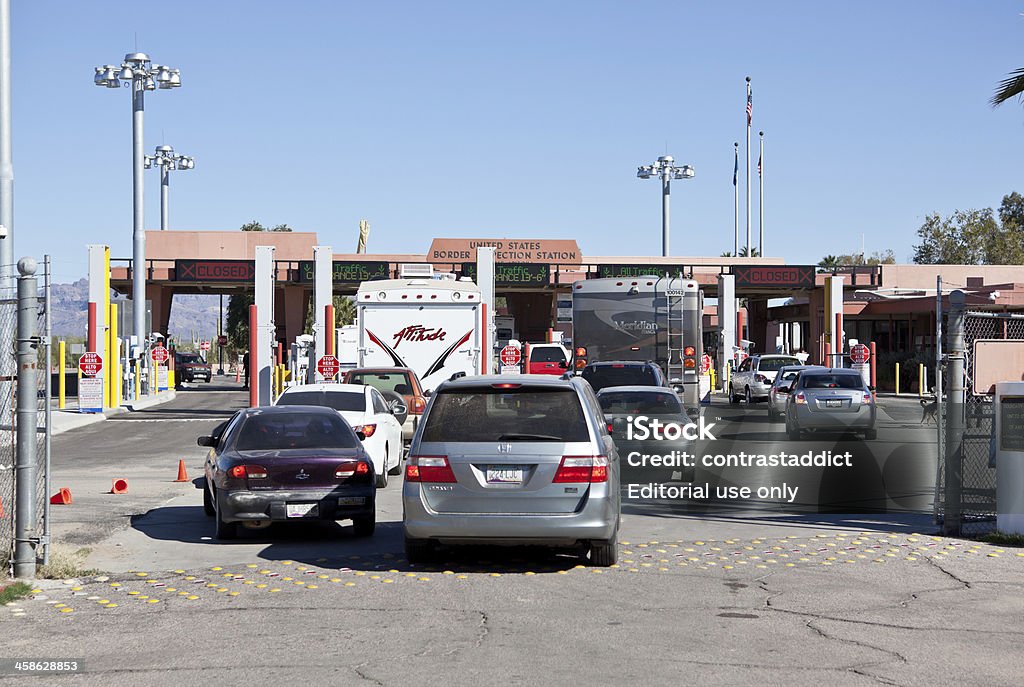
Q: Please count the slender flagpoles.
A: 3